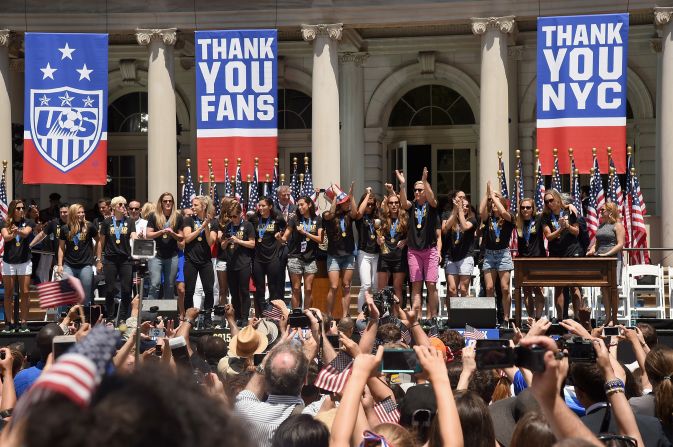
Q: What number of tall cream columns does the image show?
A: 5